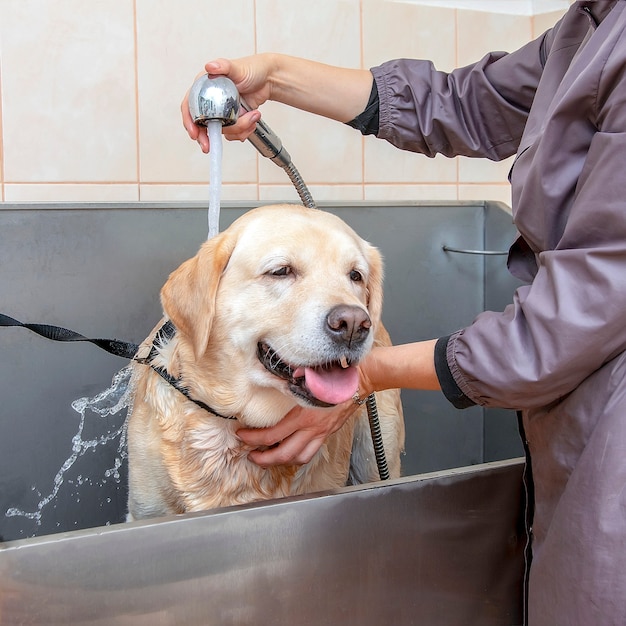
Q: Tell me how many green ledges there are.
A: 0